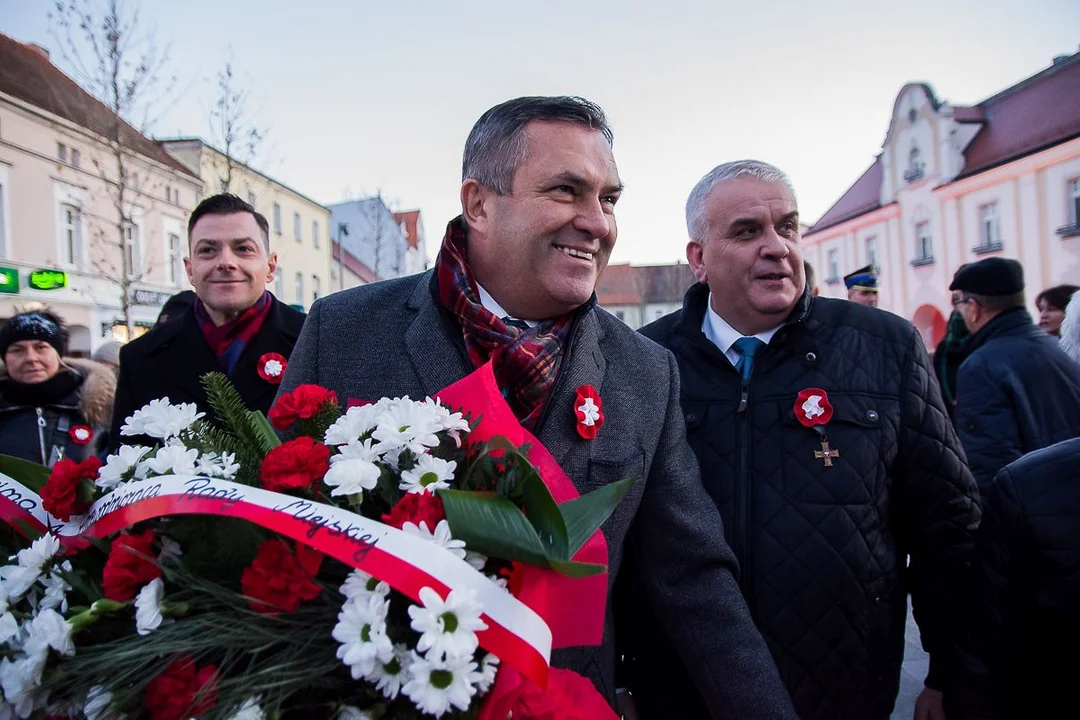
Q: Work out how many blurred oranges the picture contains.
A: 0